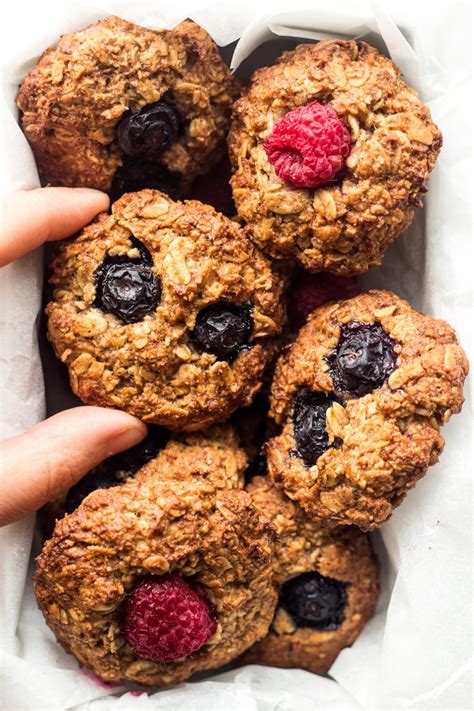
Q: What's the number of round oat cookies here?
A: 7